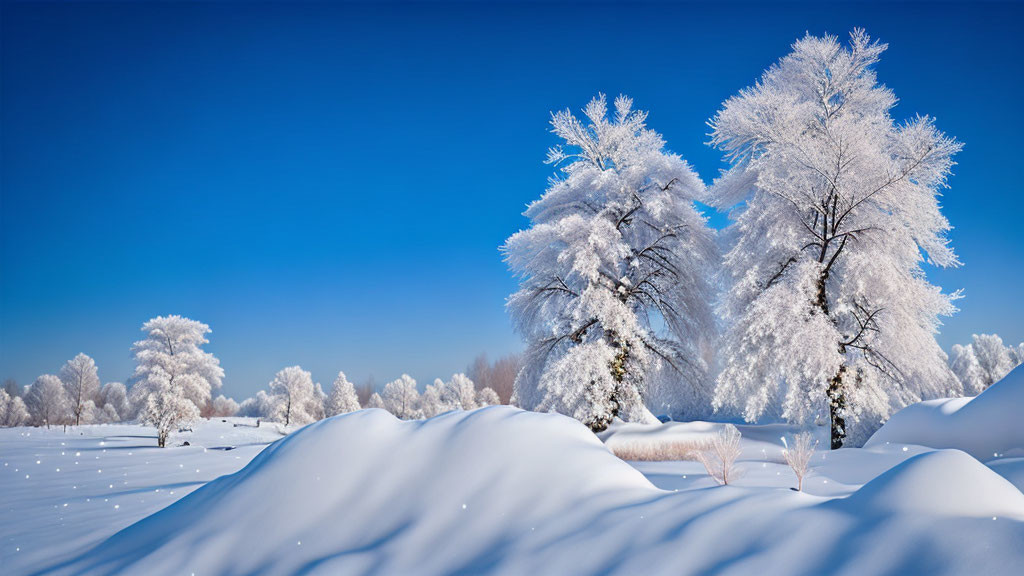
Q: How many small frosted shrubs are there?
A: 2